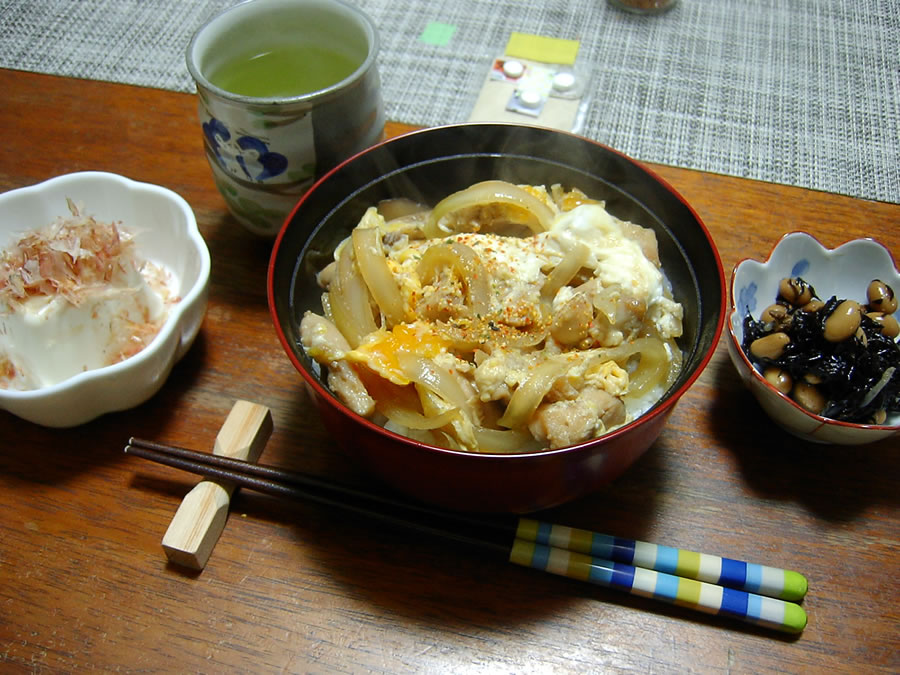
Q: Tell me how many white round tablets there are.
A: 3